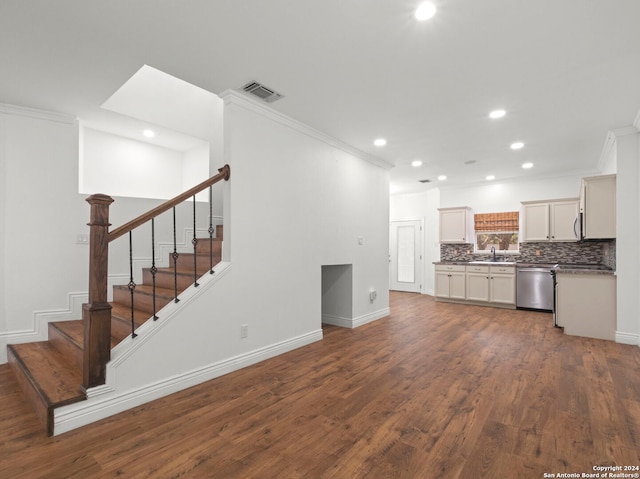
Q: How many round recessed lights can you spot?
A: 9